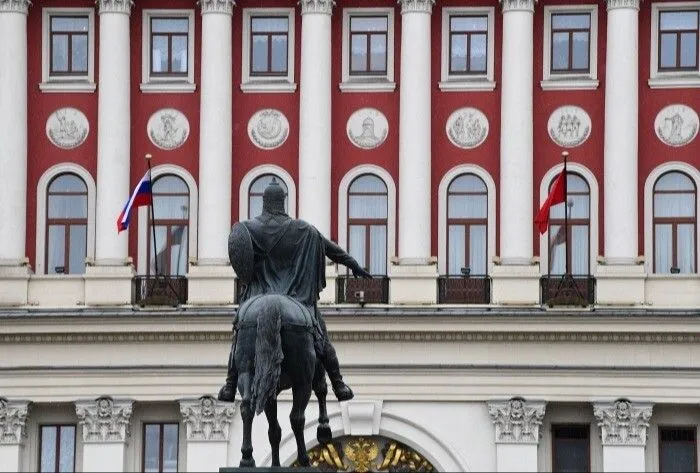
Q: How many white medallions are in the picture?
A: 7